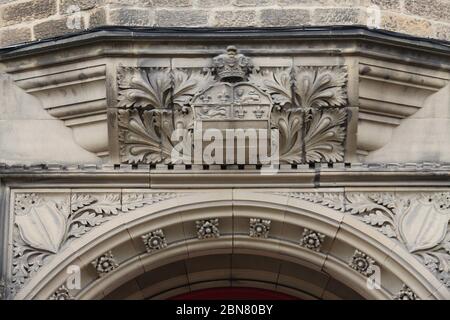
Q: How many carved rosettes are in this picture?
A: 8